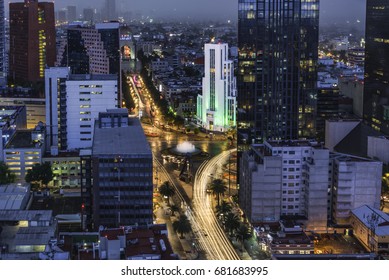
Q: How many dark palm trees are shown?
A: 7